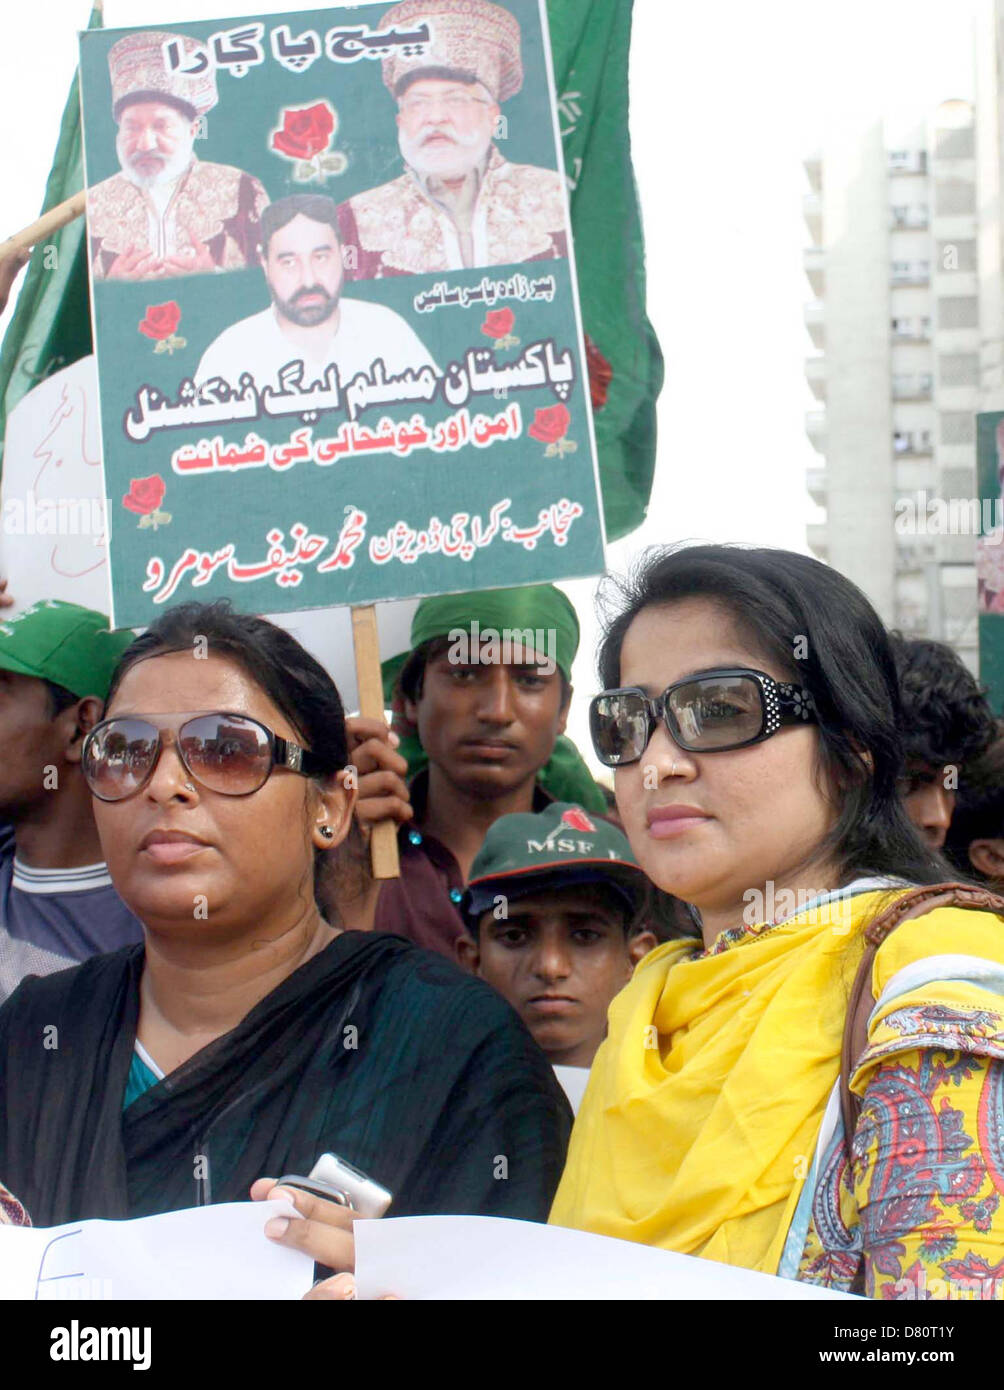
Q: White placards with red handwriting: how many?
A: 1